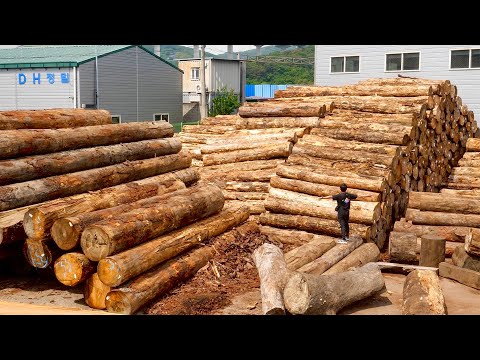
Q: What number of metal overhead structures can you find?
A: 1